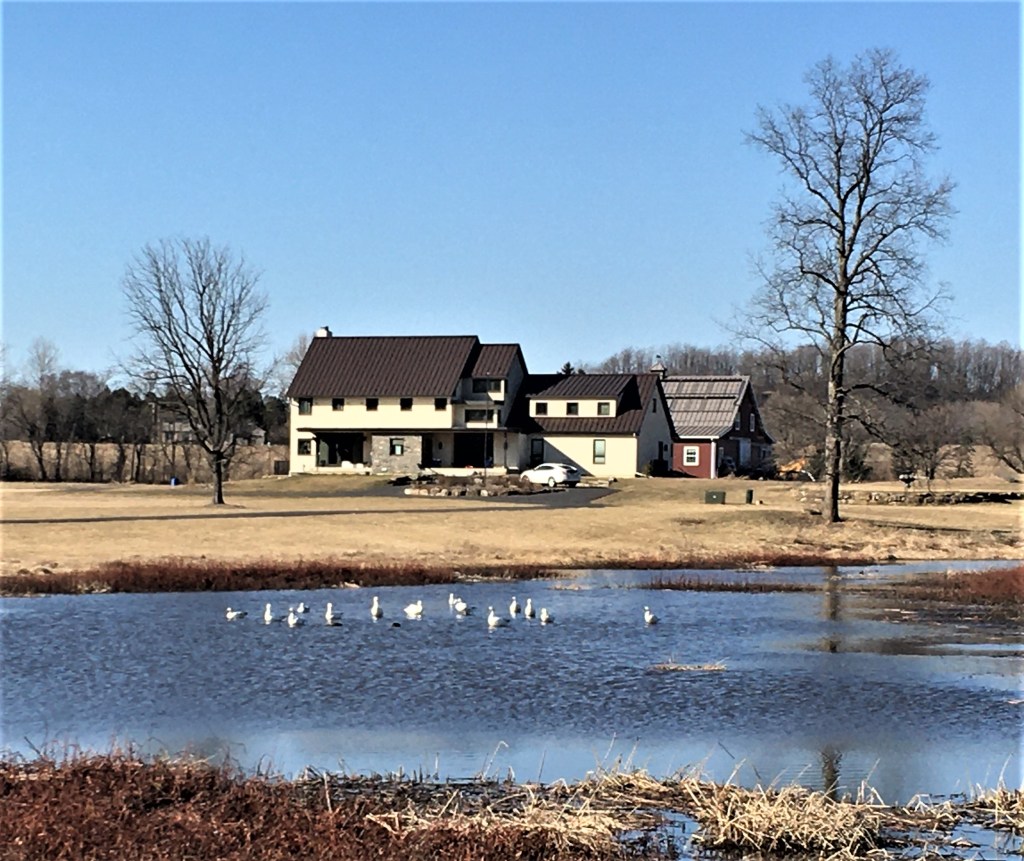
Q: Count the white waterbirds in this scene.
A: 14